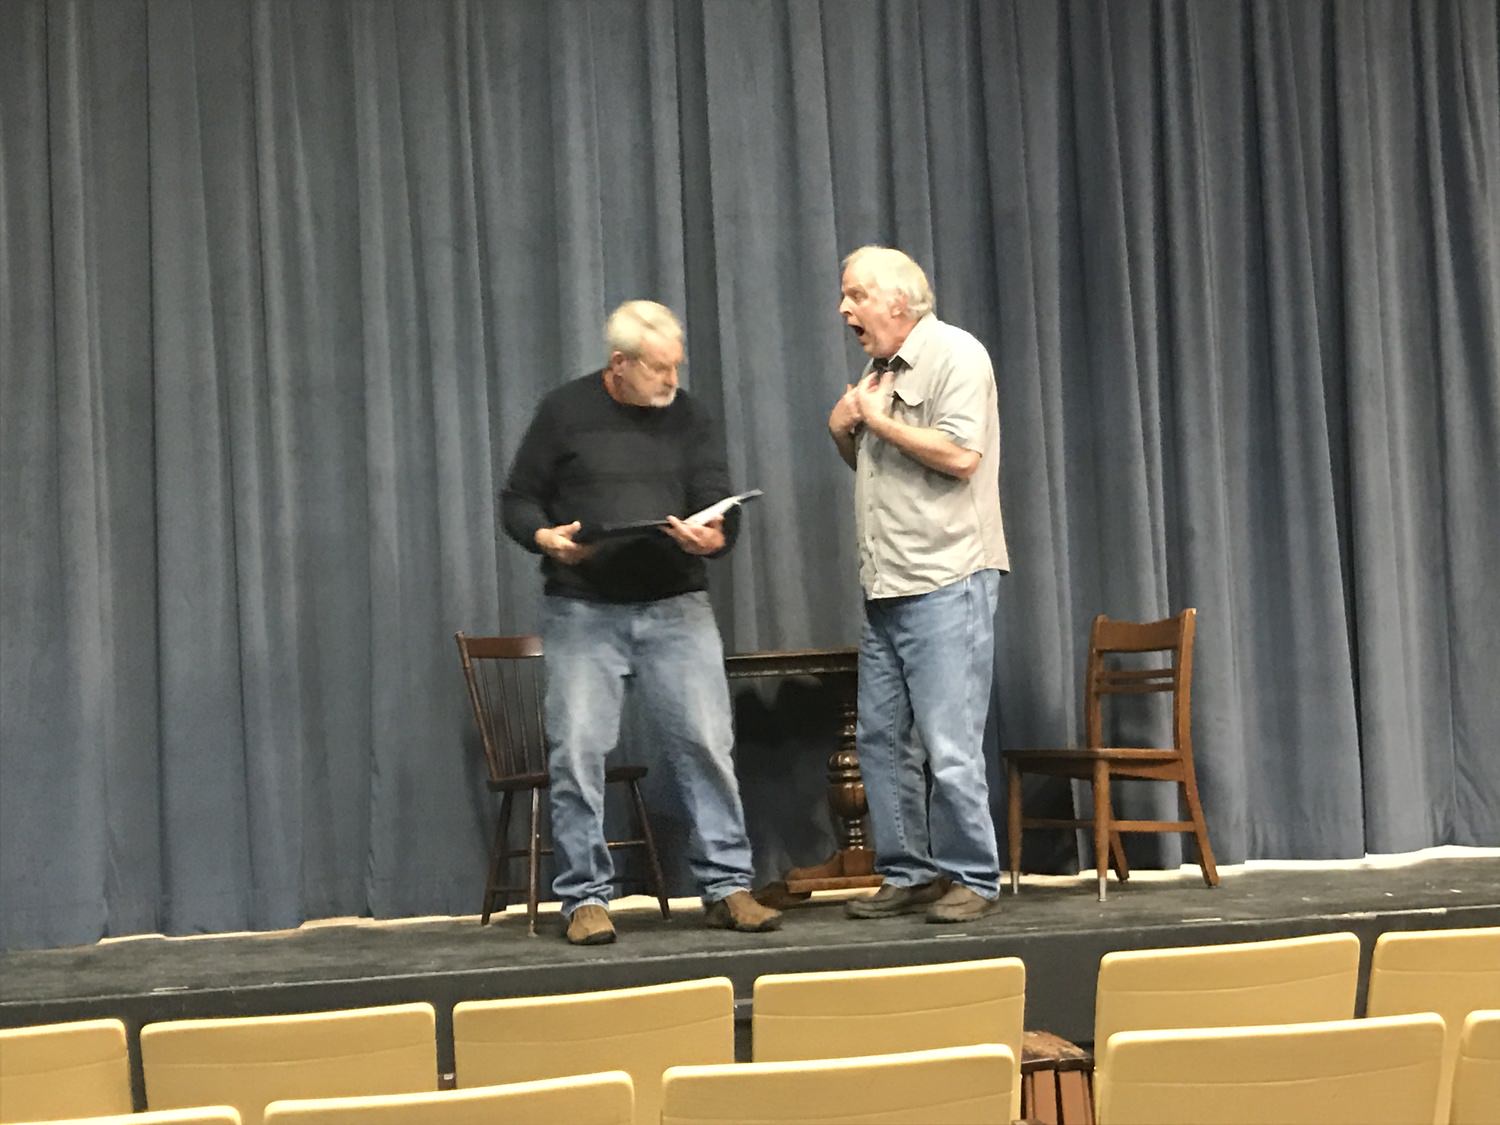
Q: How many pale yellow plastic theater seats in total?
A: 11